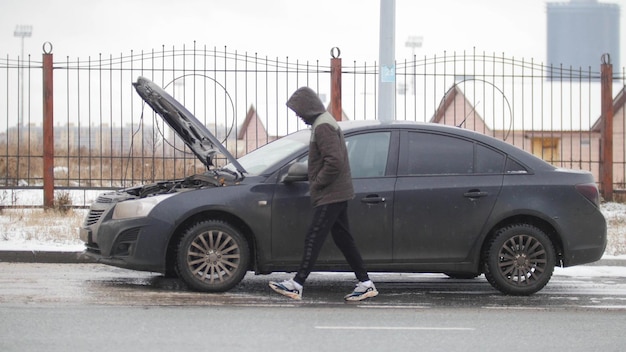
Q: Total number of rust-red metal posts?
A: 3